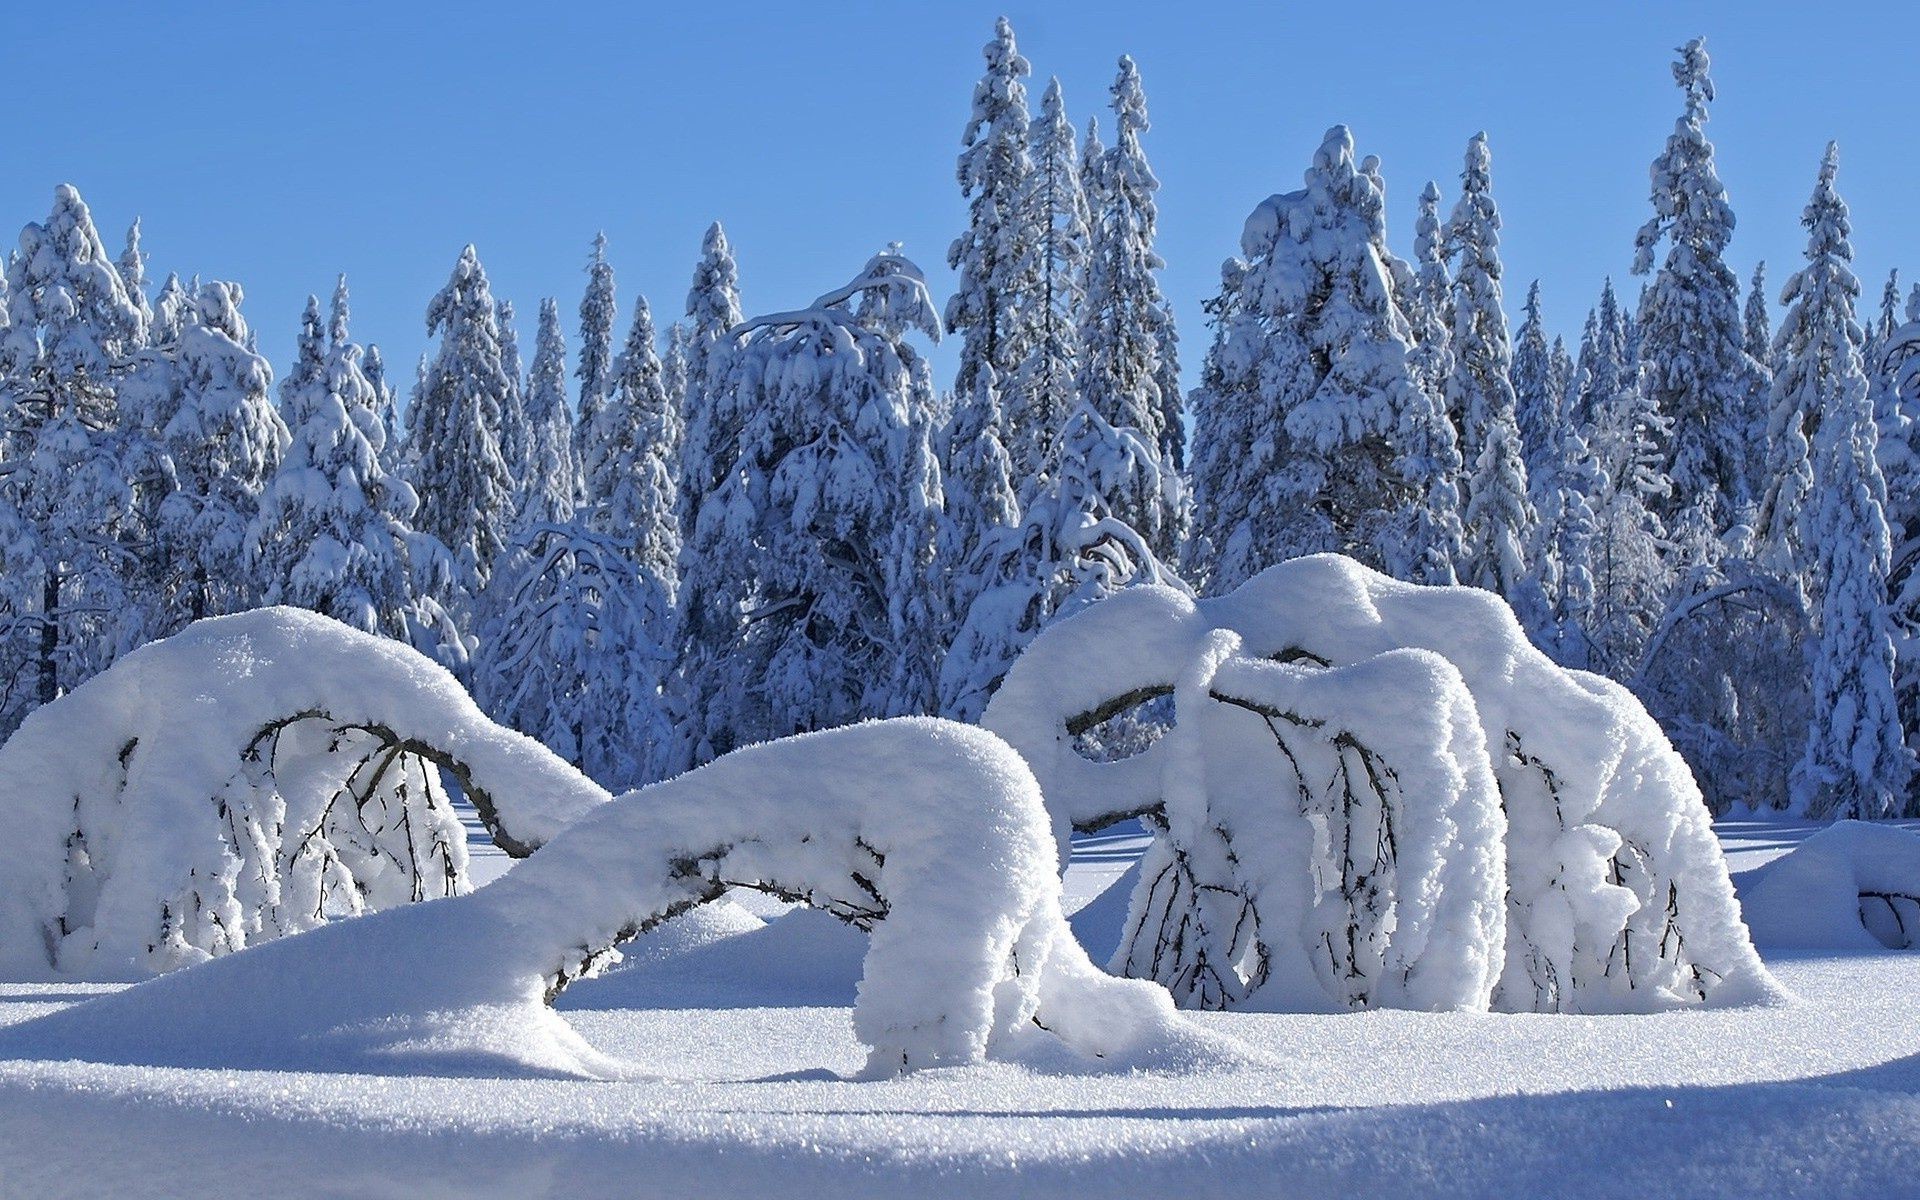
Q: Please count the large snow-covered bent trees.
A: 3